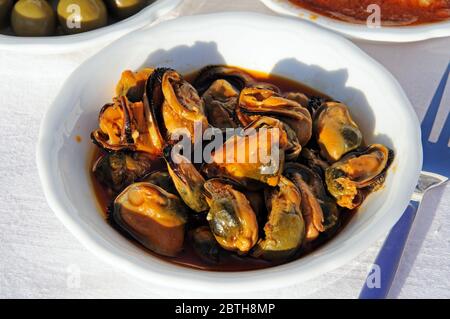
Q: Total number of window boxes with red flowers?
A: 0